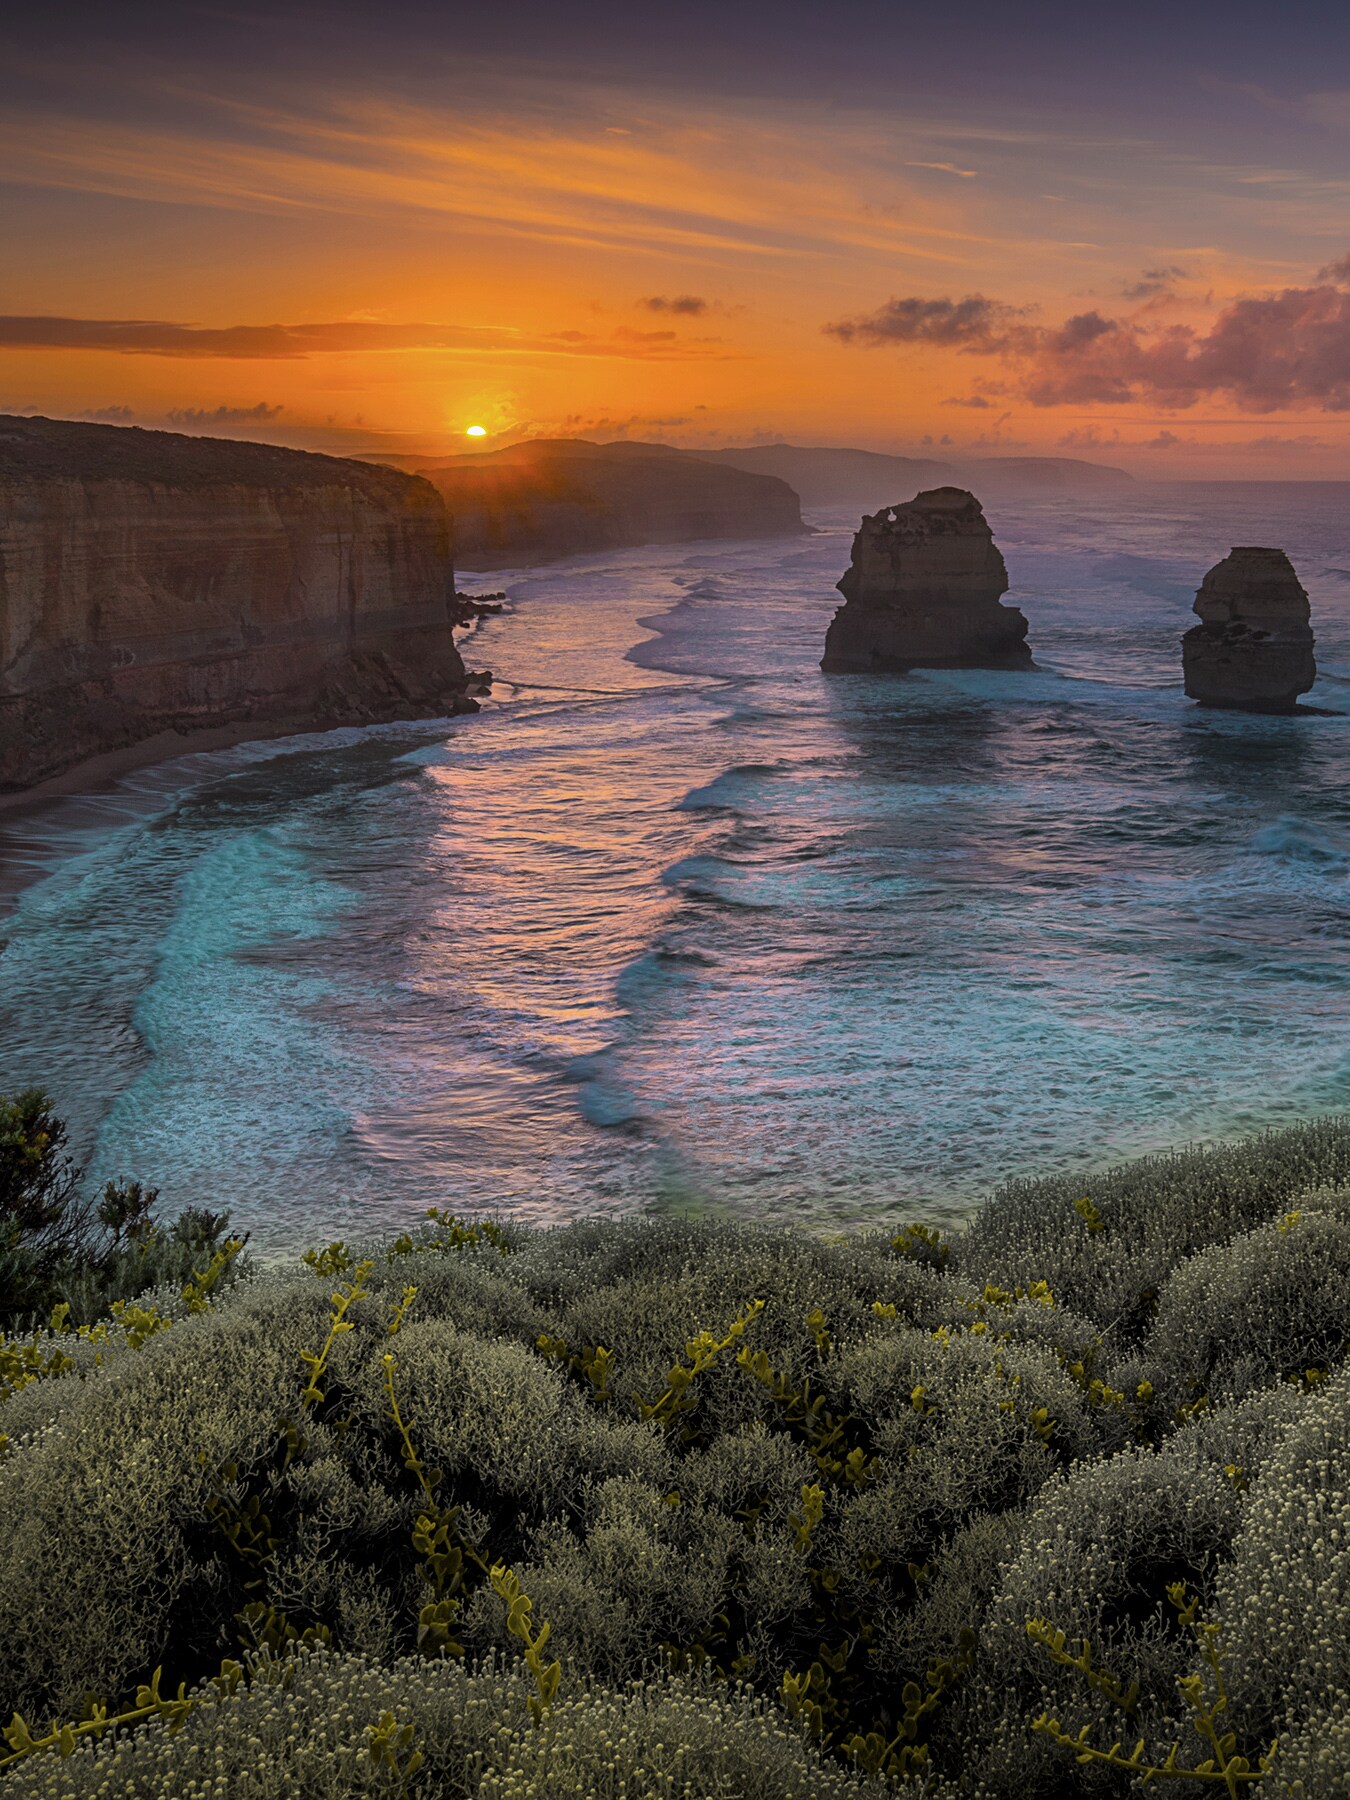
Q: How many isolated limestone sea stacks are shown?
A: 2